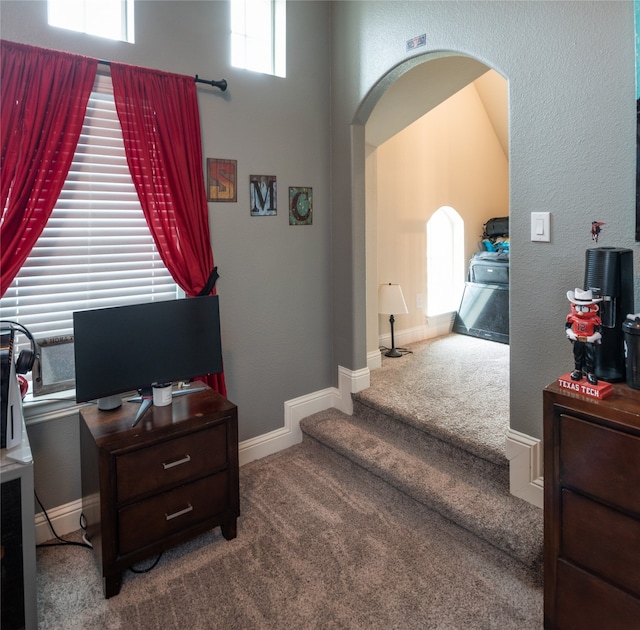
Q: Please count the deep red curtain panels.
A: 2